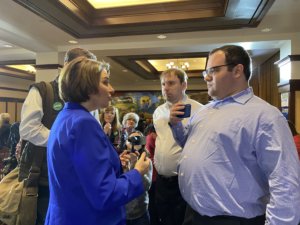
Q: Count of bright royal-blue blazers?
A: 1